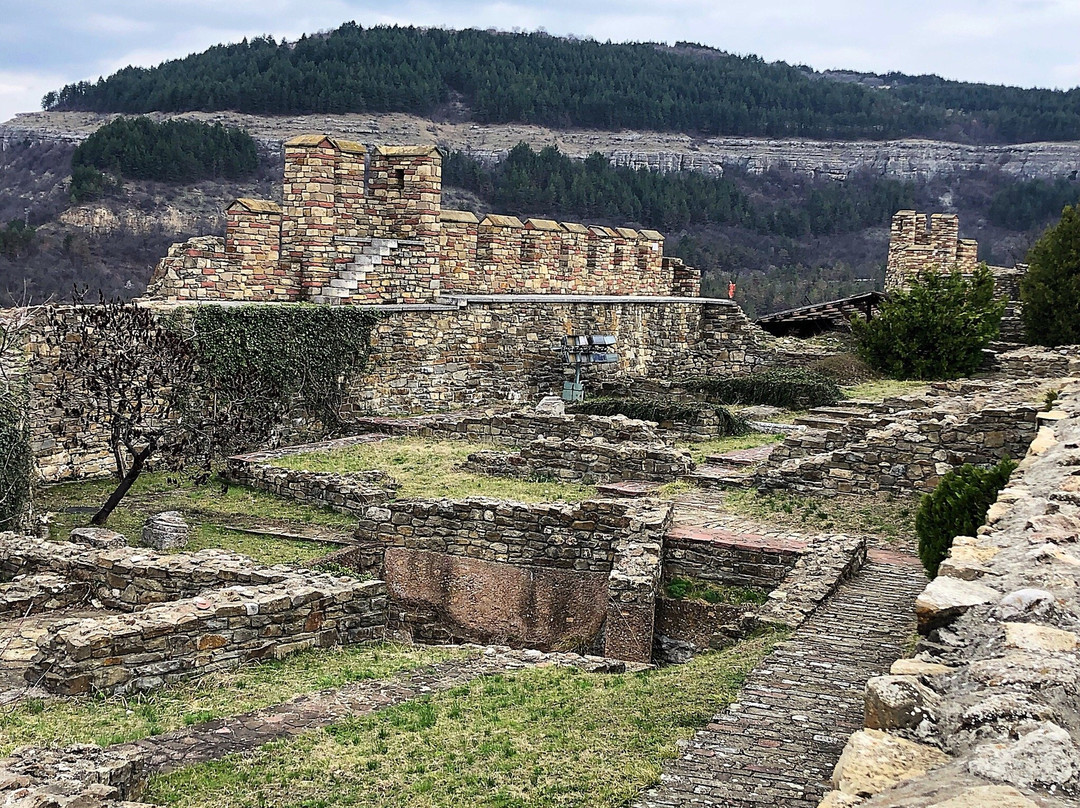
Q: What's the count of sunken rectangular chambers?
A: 2